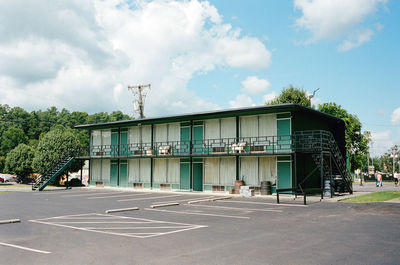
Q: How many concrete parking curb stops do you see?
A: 5